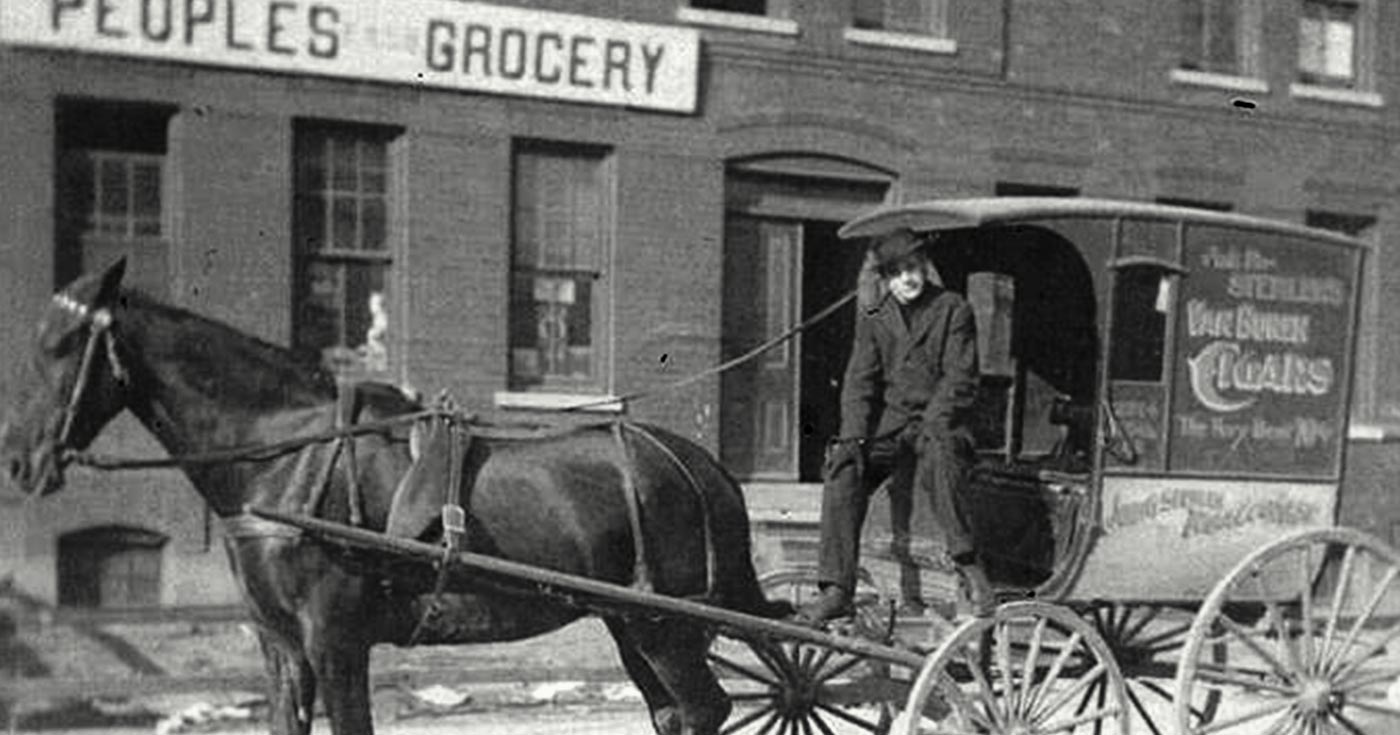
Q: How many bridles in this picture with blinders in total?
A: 0